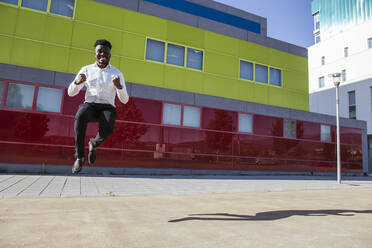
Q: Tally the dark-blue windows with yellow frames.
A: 9